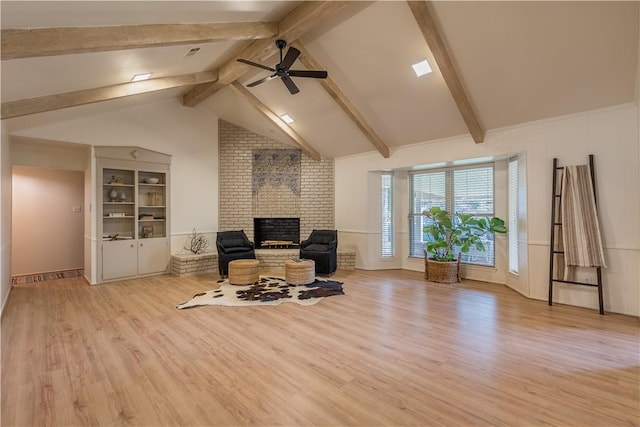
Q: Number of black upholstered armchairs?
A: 2